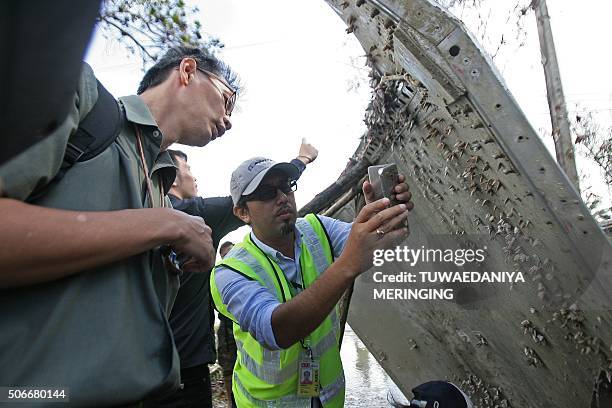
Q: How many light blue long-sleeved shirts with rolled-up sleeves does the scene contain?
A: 1